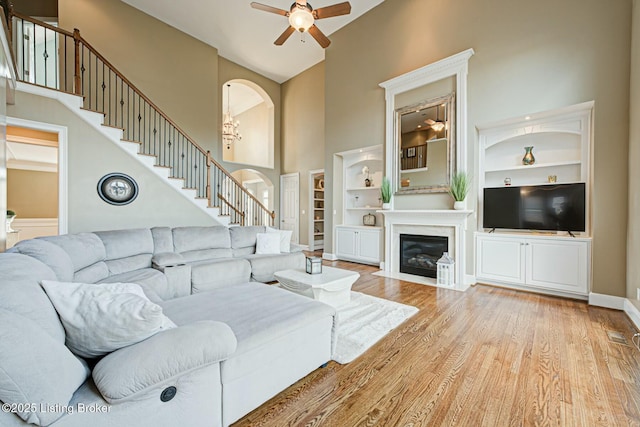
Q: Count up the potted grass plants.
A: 2